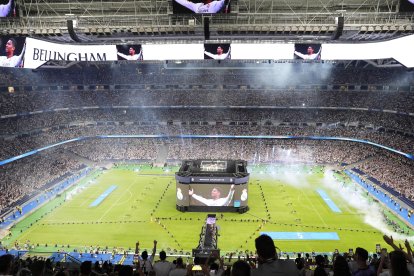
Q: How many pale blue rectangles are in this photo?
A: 3